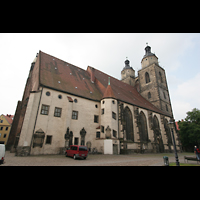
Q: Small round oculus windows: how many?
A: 6